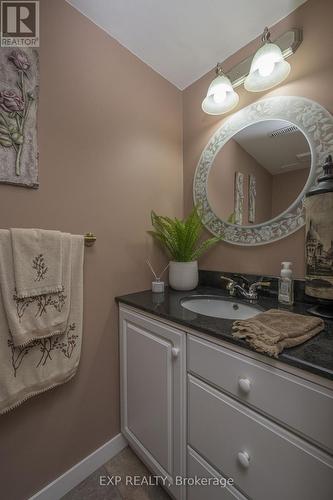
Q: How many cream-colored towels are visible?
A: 3